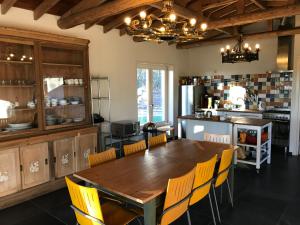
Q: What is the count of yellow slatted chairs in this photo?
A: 7